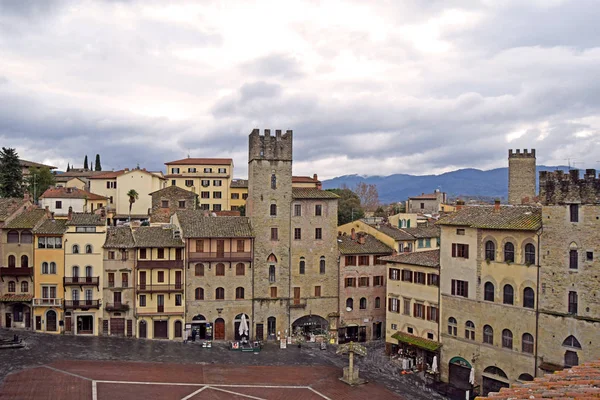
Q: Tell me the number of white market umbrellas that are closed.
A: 3